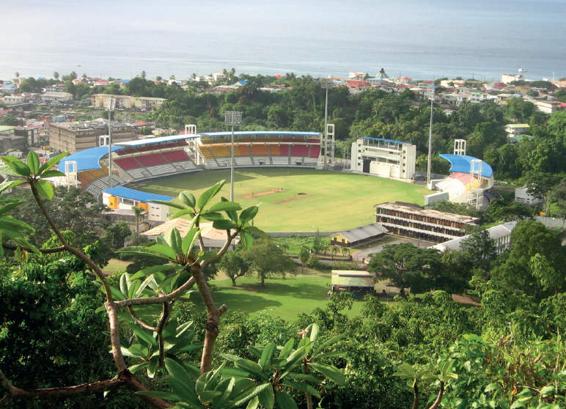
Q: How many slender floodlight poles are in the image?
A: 4